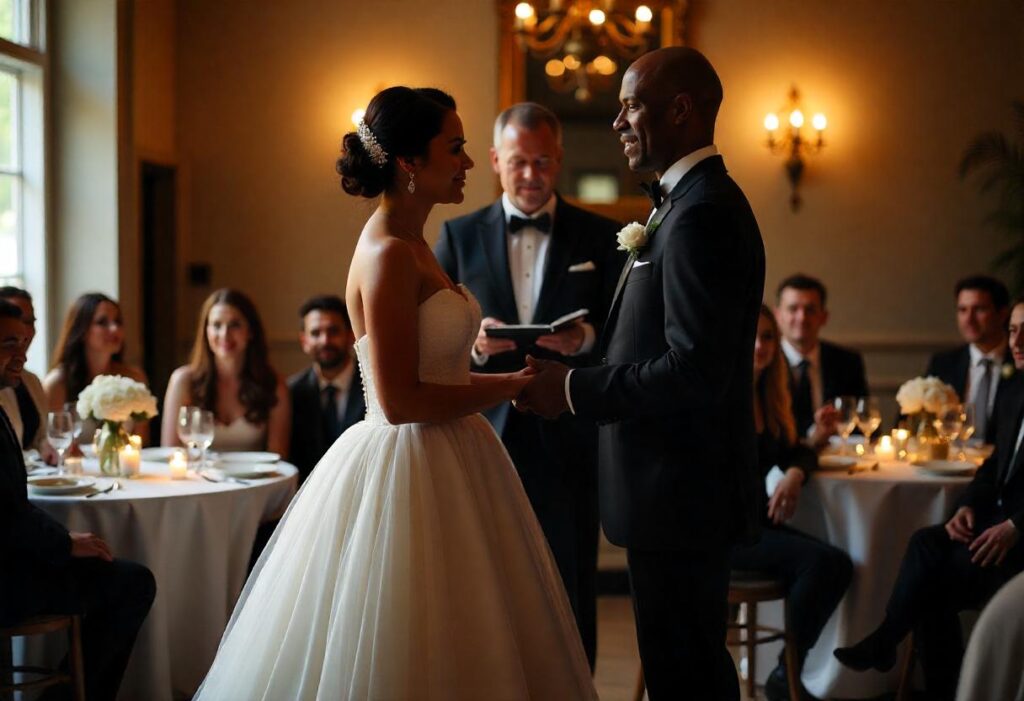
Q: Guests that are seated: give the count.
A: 9